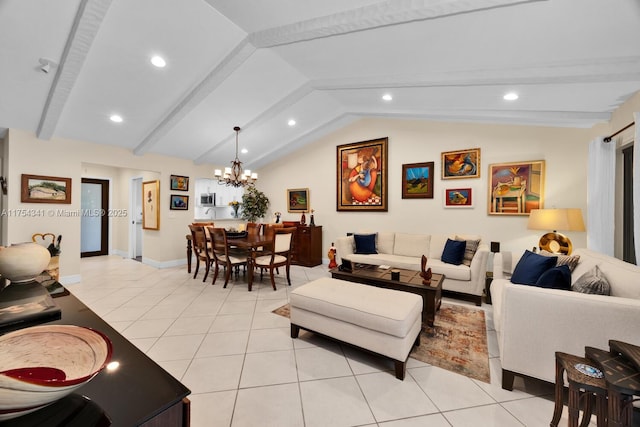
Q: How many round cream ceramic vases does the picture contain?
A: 1